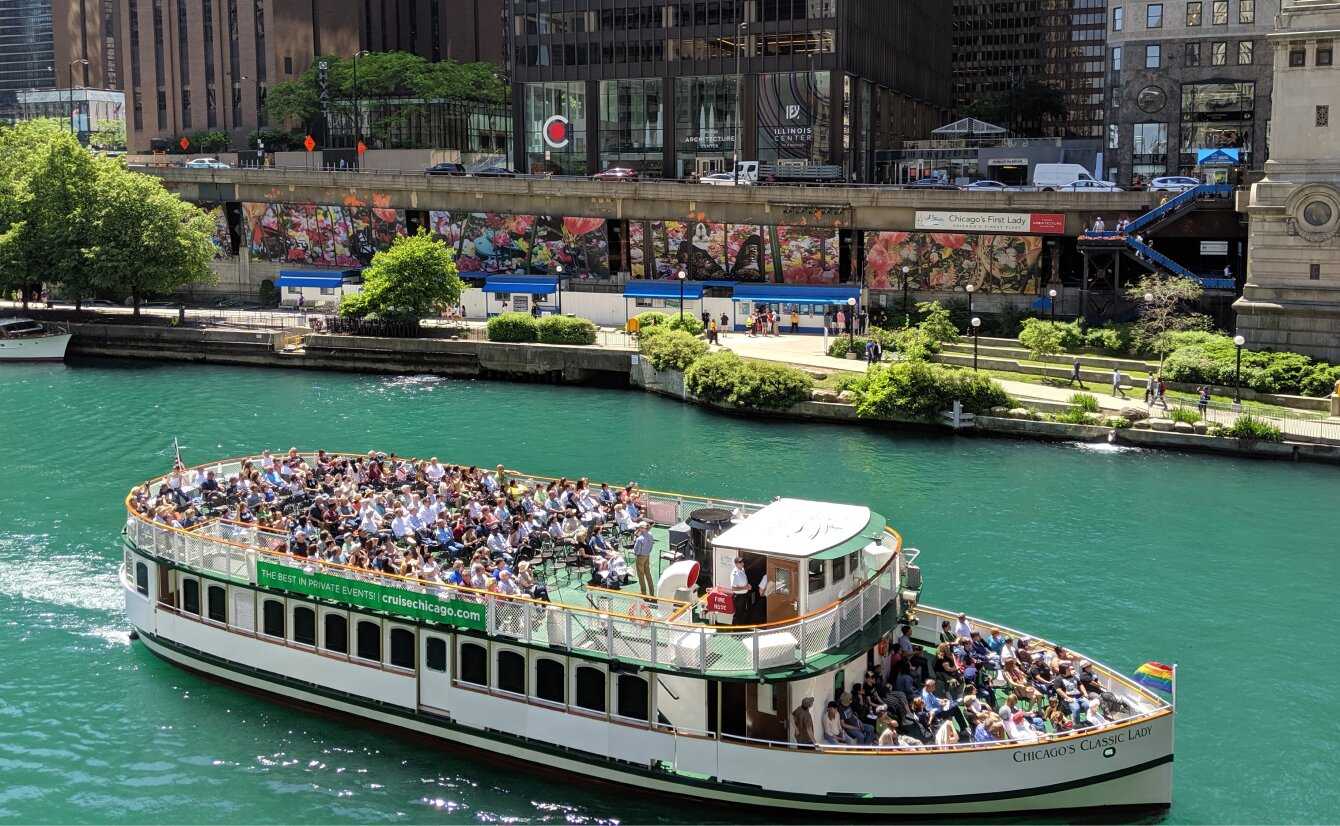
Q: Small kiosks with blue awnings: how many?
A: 4